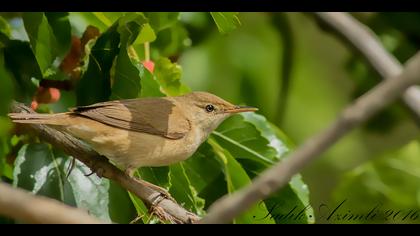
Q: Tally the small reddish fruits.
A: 3